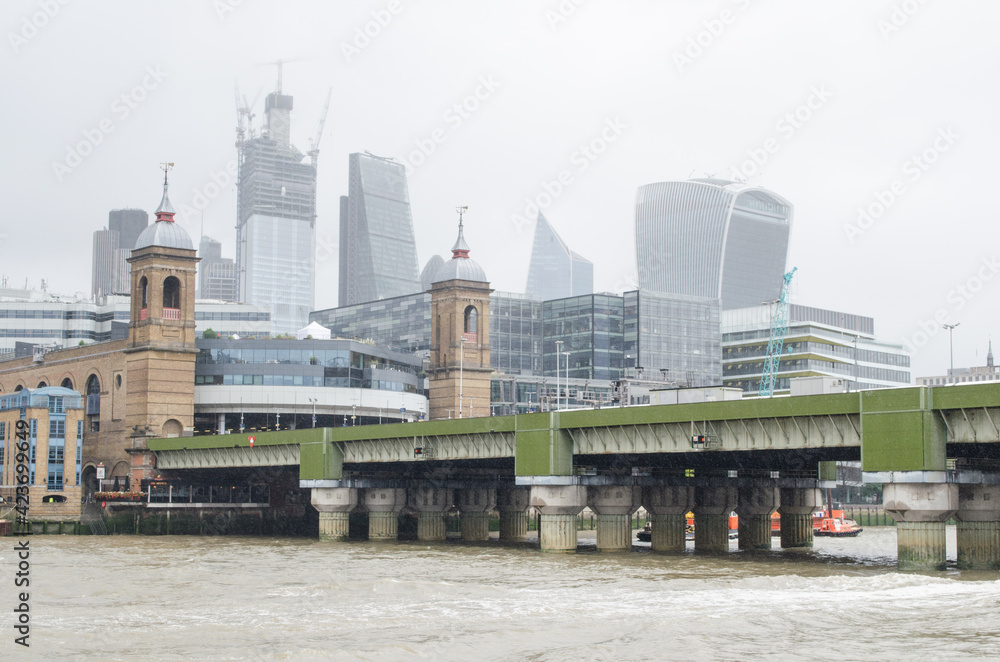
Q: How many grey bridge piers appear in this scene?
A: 13